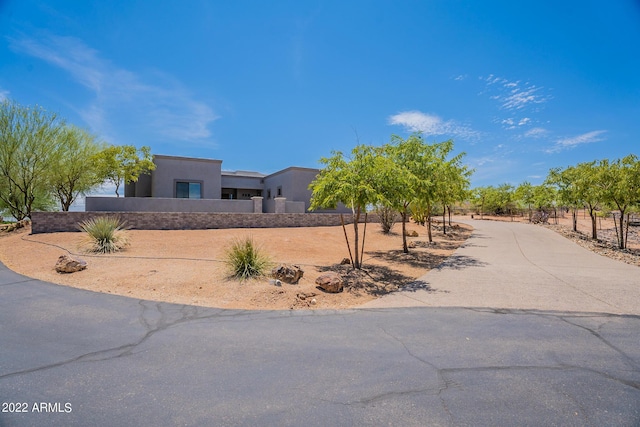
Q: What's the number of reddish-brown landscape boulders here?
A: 3